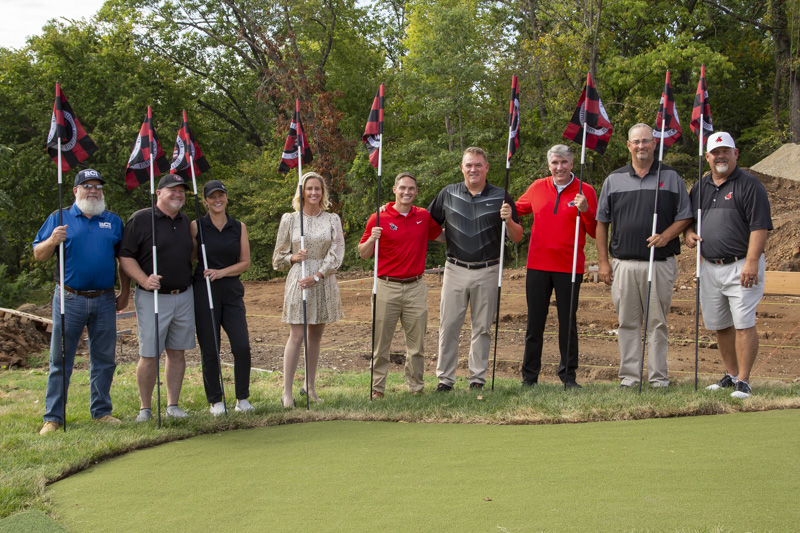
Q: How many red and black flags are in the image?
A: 9